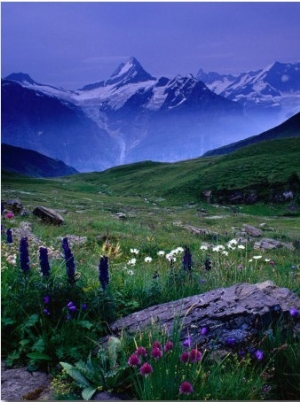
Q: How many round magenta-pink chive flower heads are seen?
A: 9